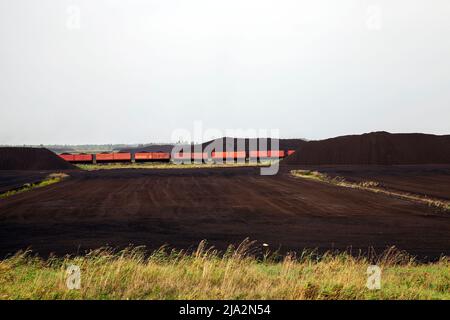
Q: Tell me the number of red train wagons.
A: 7